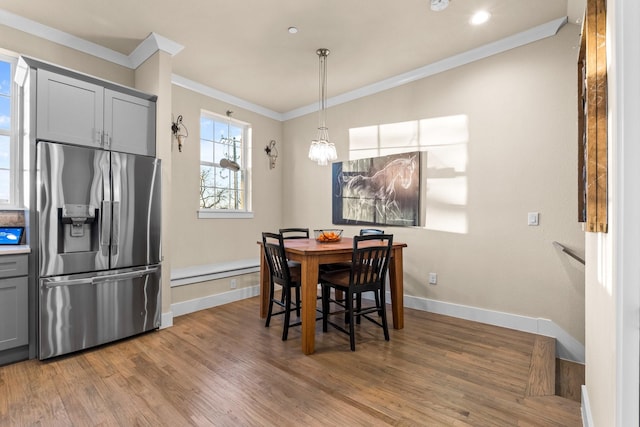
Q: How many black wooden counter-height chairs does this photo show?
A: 4